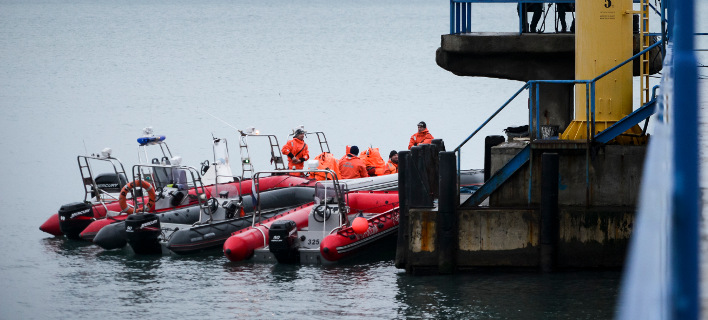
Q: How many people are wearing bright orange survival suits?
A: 4